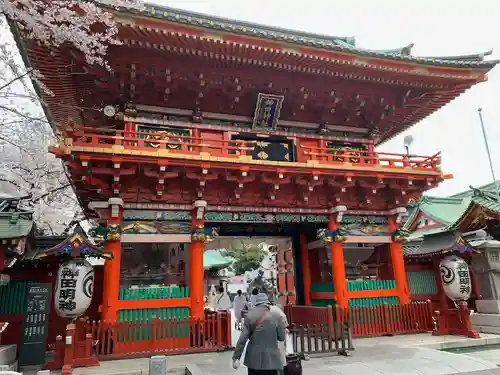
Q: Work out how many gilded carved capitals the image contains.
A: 4